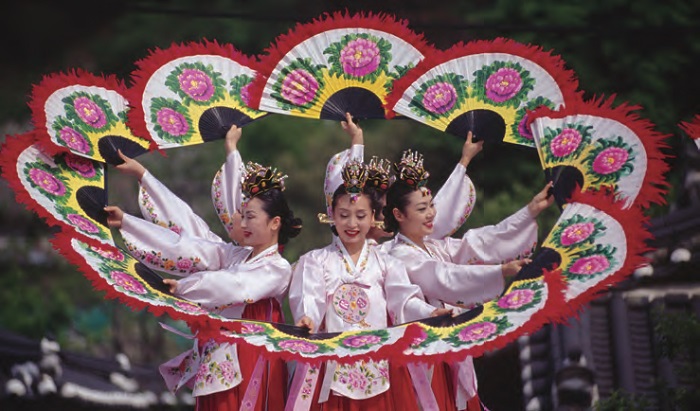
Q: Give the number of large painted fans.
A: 10